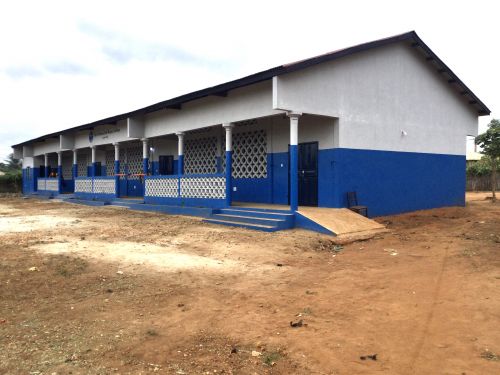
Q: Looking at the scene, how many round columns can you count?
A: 9